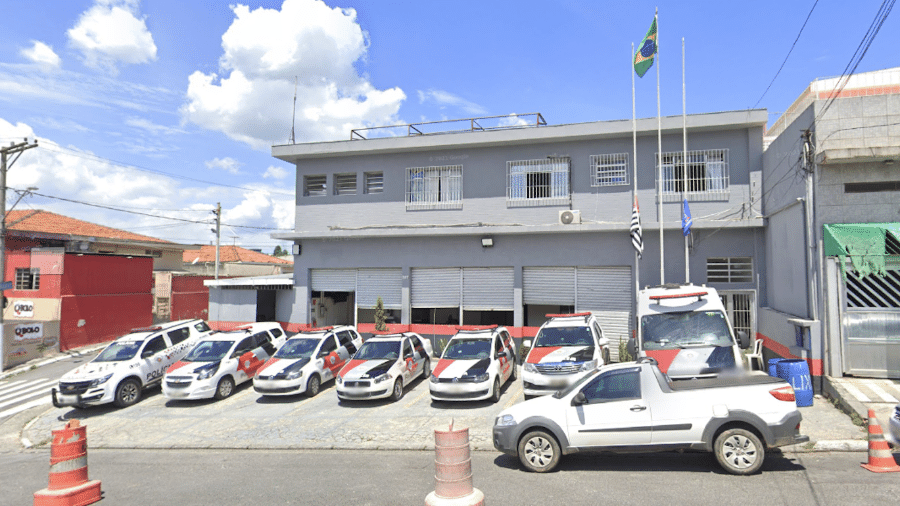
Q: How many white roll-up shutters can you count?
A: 6